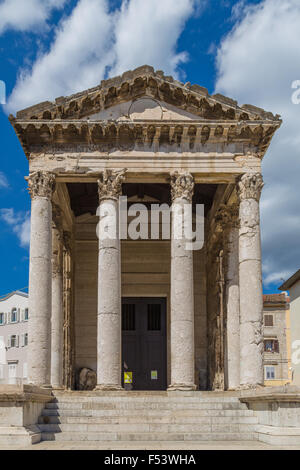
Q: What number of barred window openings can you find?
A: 2